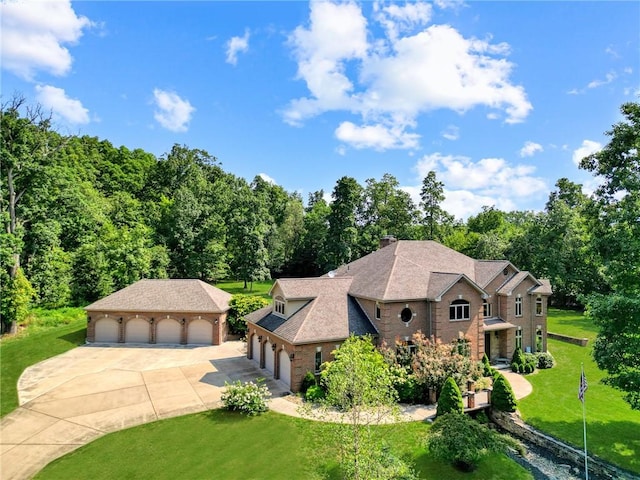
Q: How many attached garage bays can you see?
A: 3